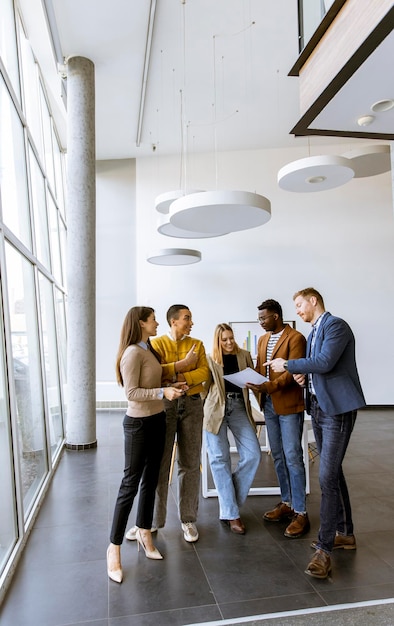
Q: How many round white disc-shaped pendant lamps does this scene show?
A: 6